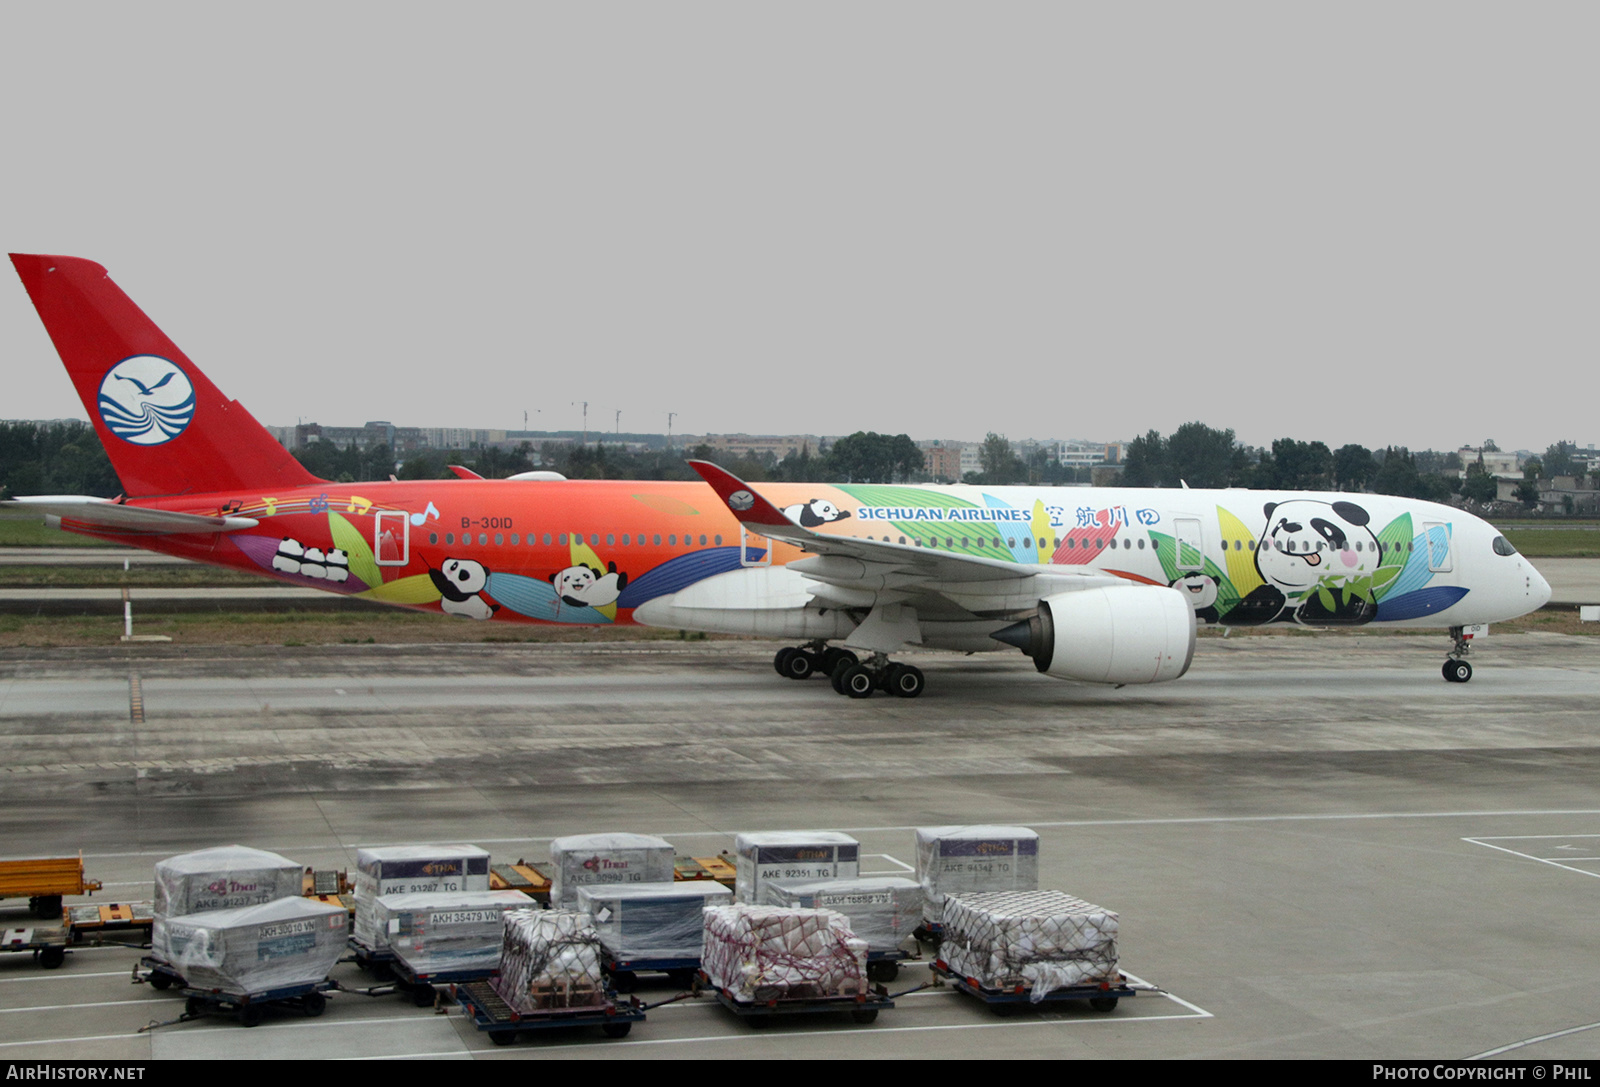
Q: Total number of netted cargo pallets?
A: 3